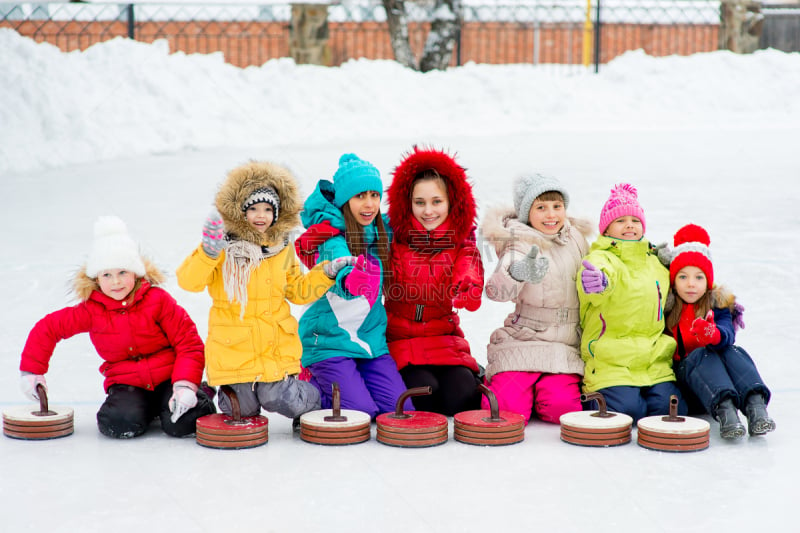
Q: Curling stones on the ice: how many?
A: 7